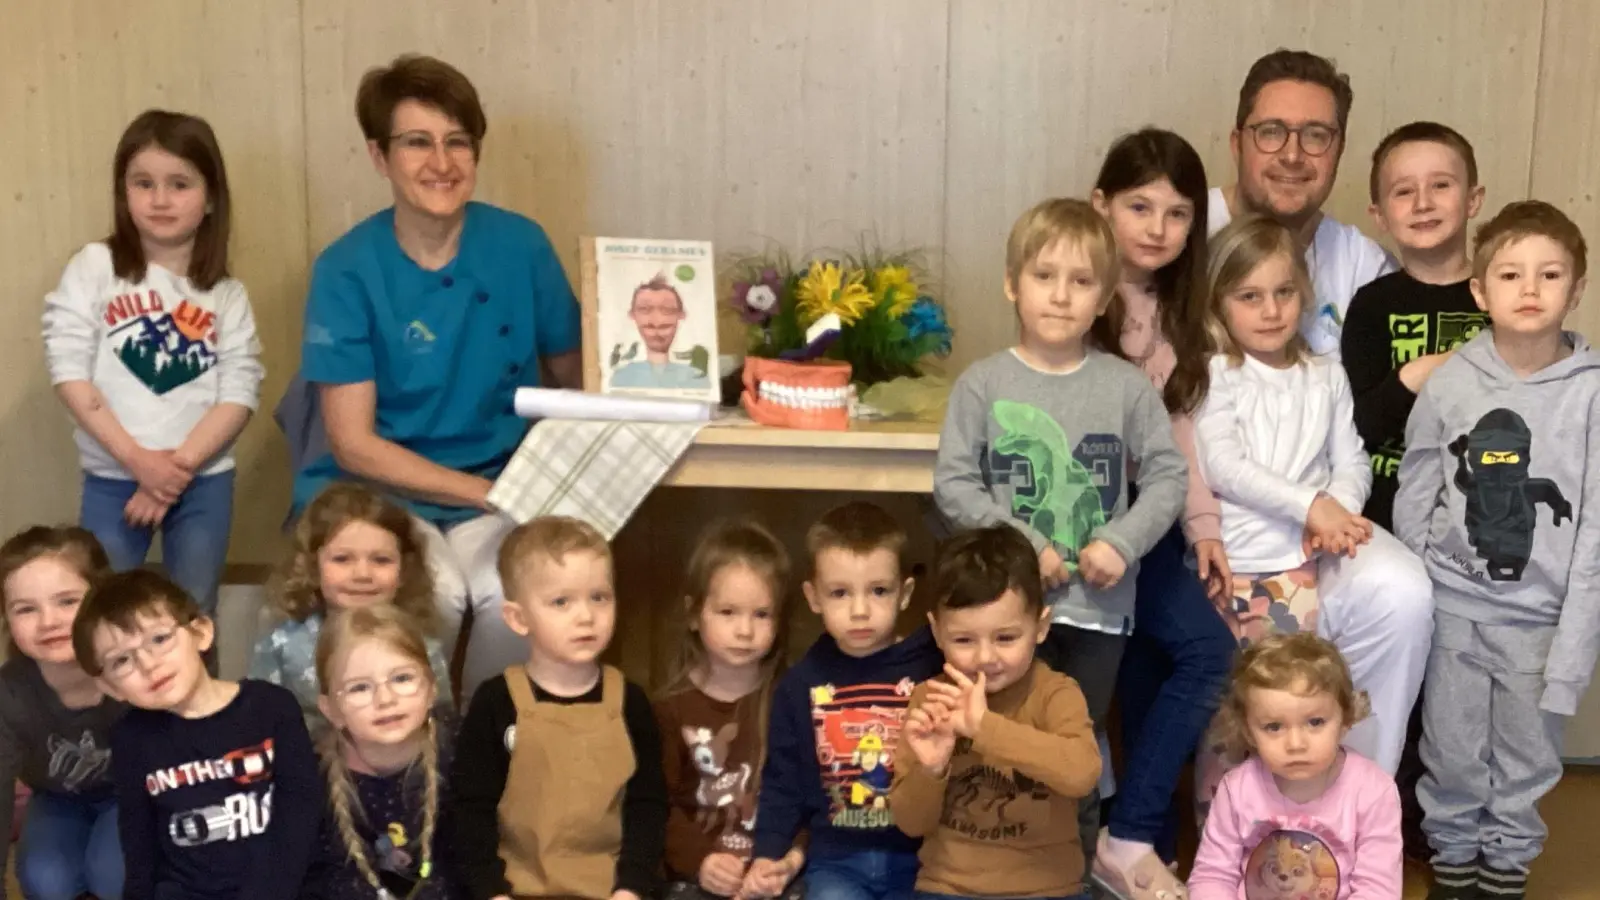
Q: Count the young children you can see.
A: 15